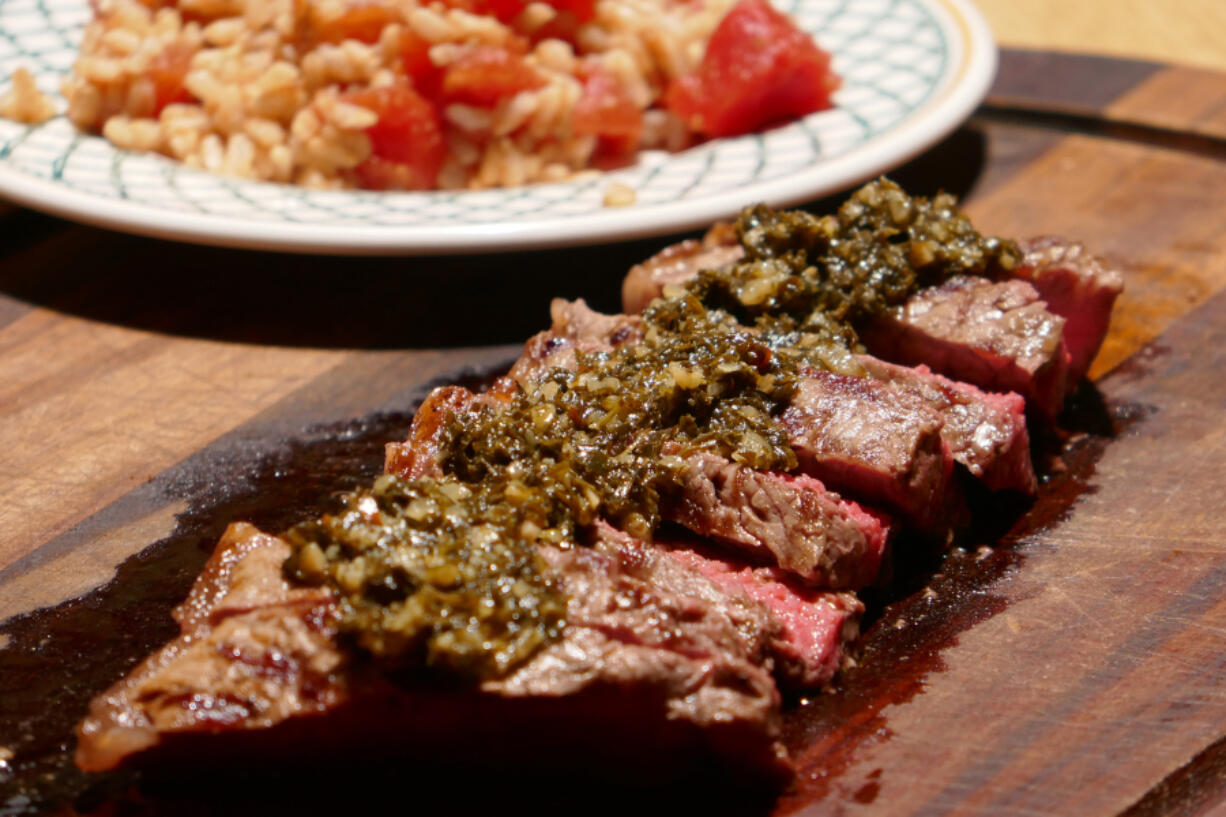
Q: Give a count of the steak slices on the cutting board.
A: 7